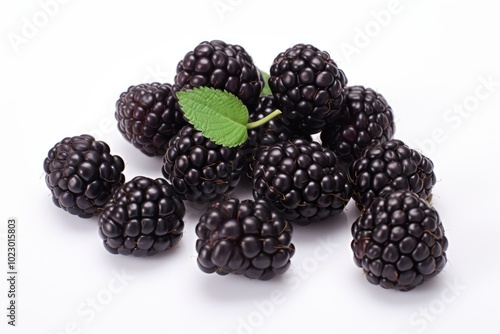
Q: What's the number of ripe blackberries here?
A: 12